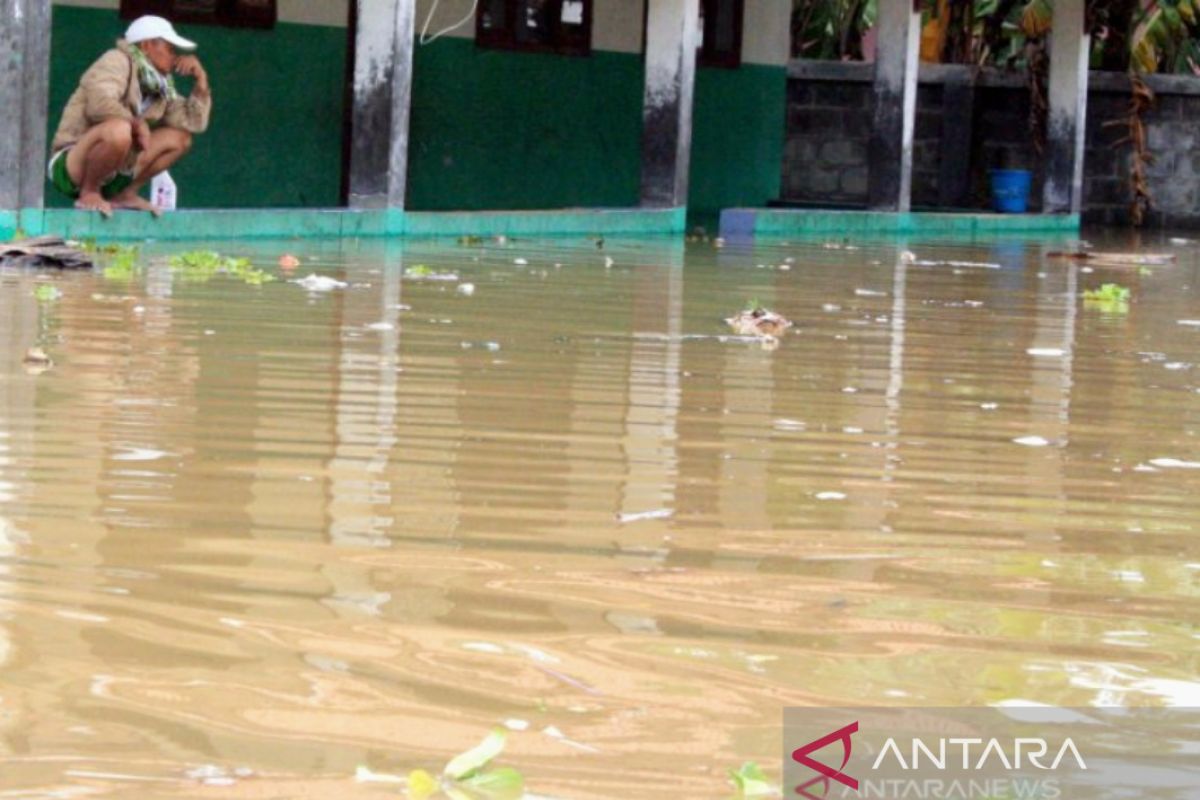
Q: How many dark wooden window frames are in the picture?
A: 3